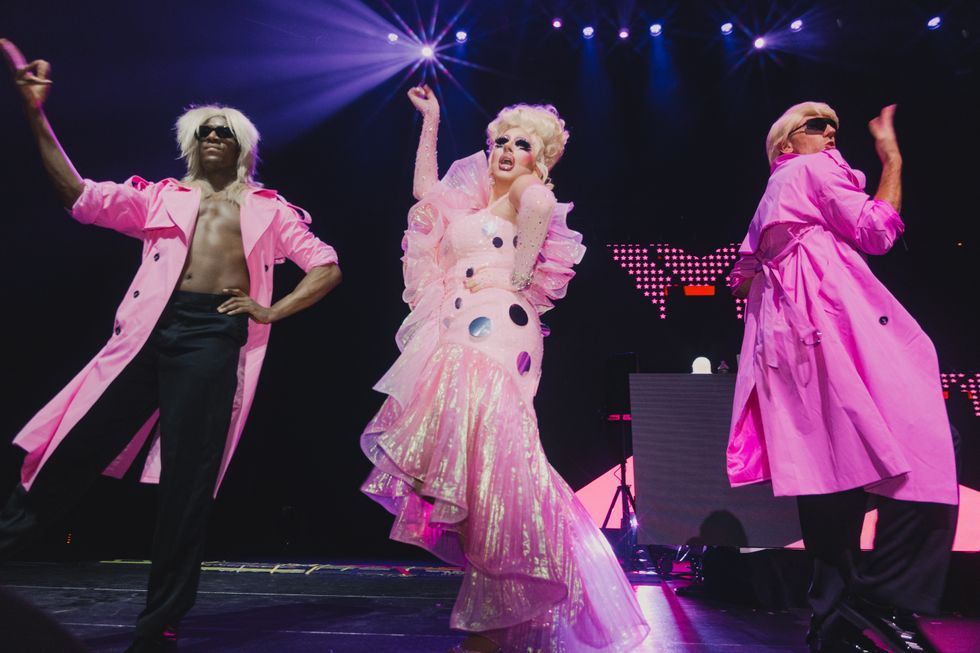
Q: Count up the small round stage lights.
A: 11